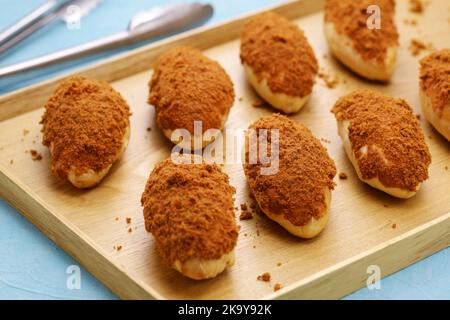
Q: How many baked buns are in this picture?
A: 8